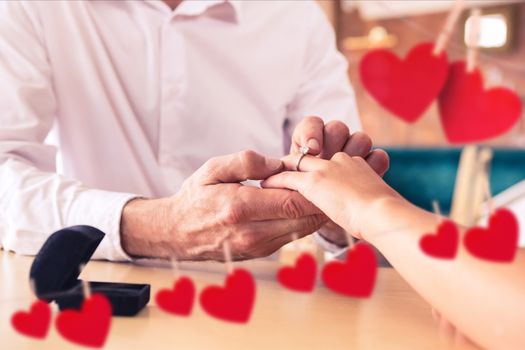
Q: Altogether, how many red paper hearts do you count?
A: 10